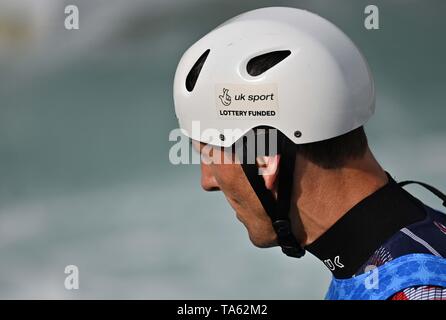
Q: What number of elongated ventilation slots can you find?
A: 2